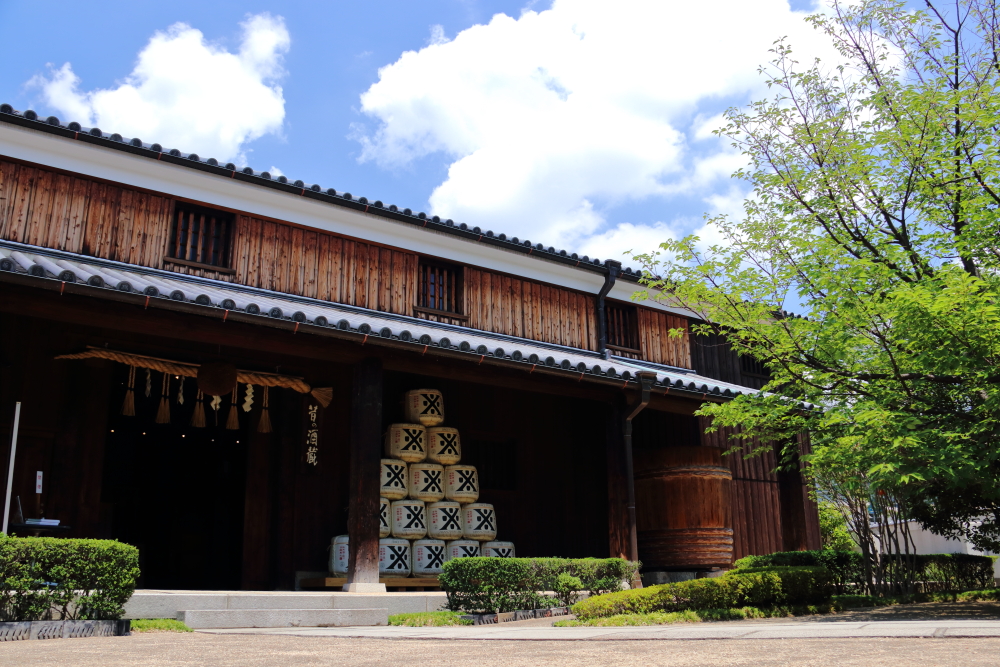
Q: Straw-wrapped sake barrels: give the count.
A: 15